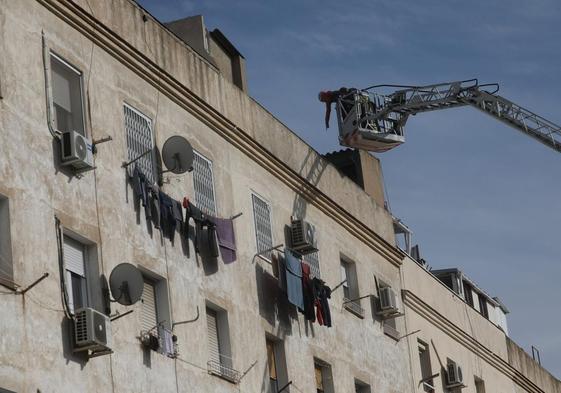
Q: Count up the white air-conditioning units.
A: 5